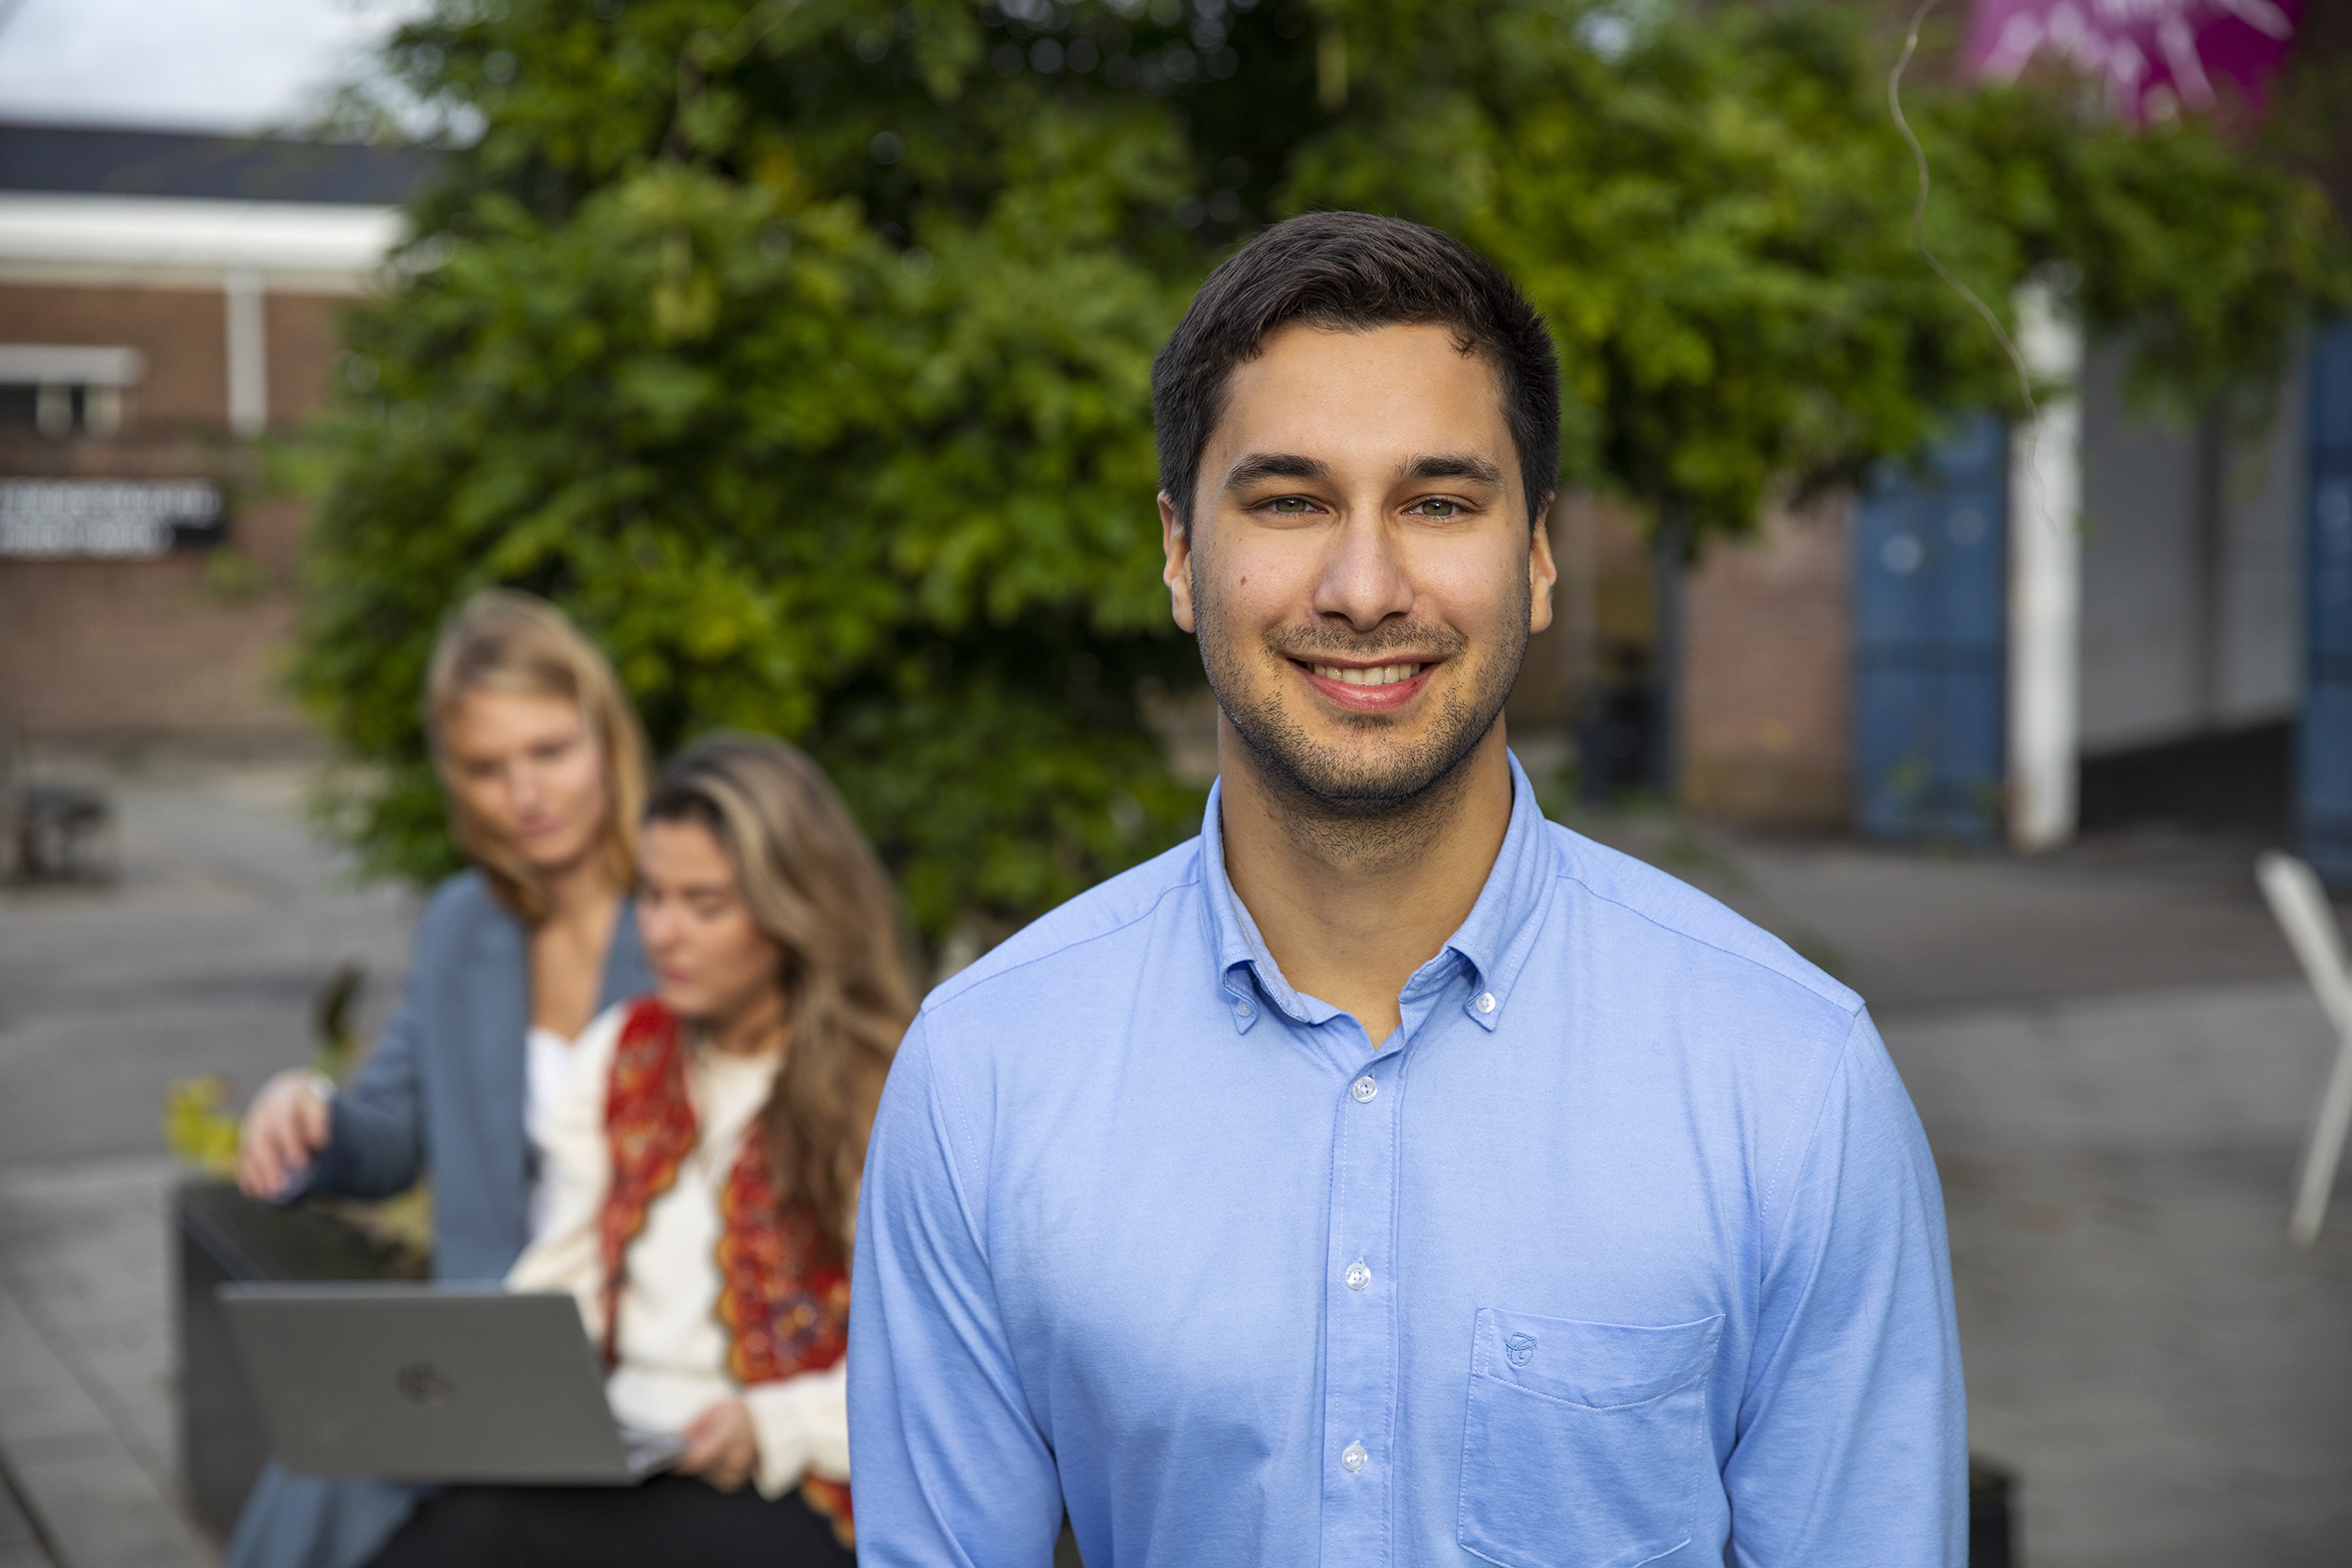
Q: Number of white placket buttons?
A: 3